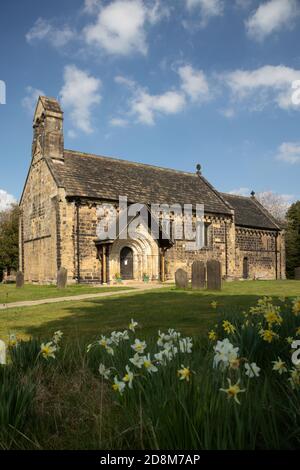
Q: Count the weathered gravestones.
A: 5